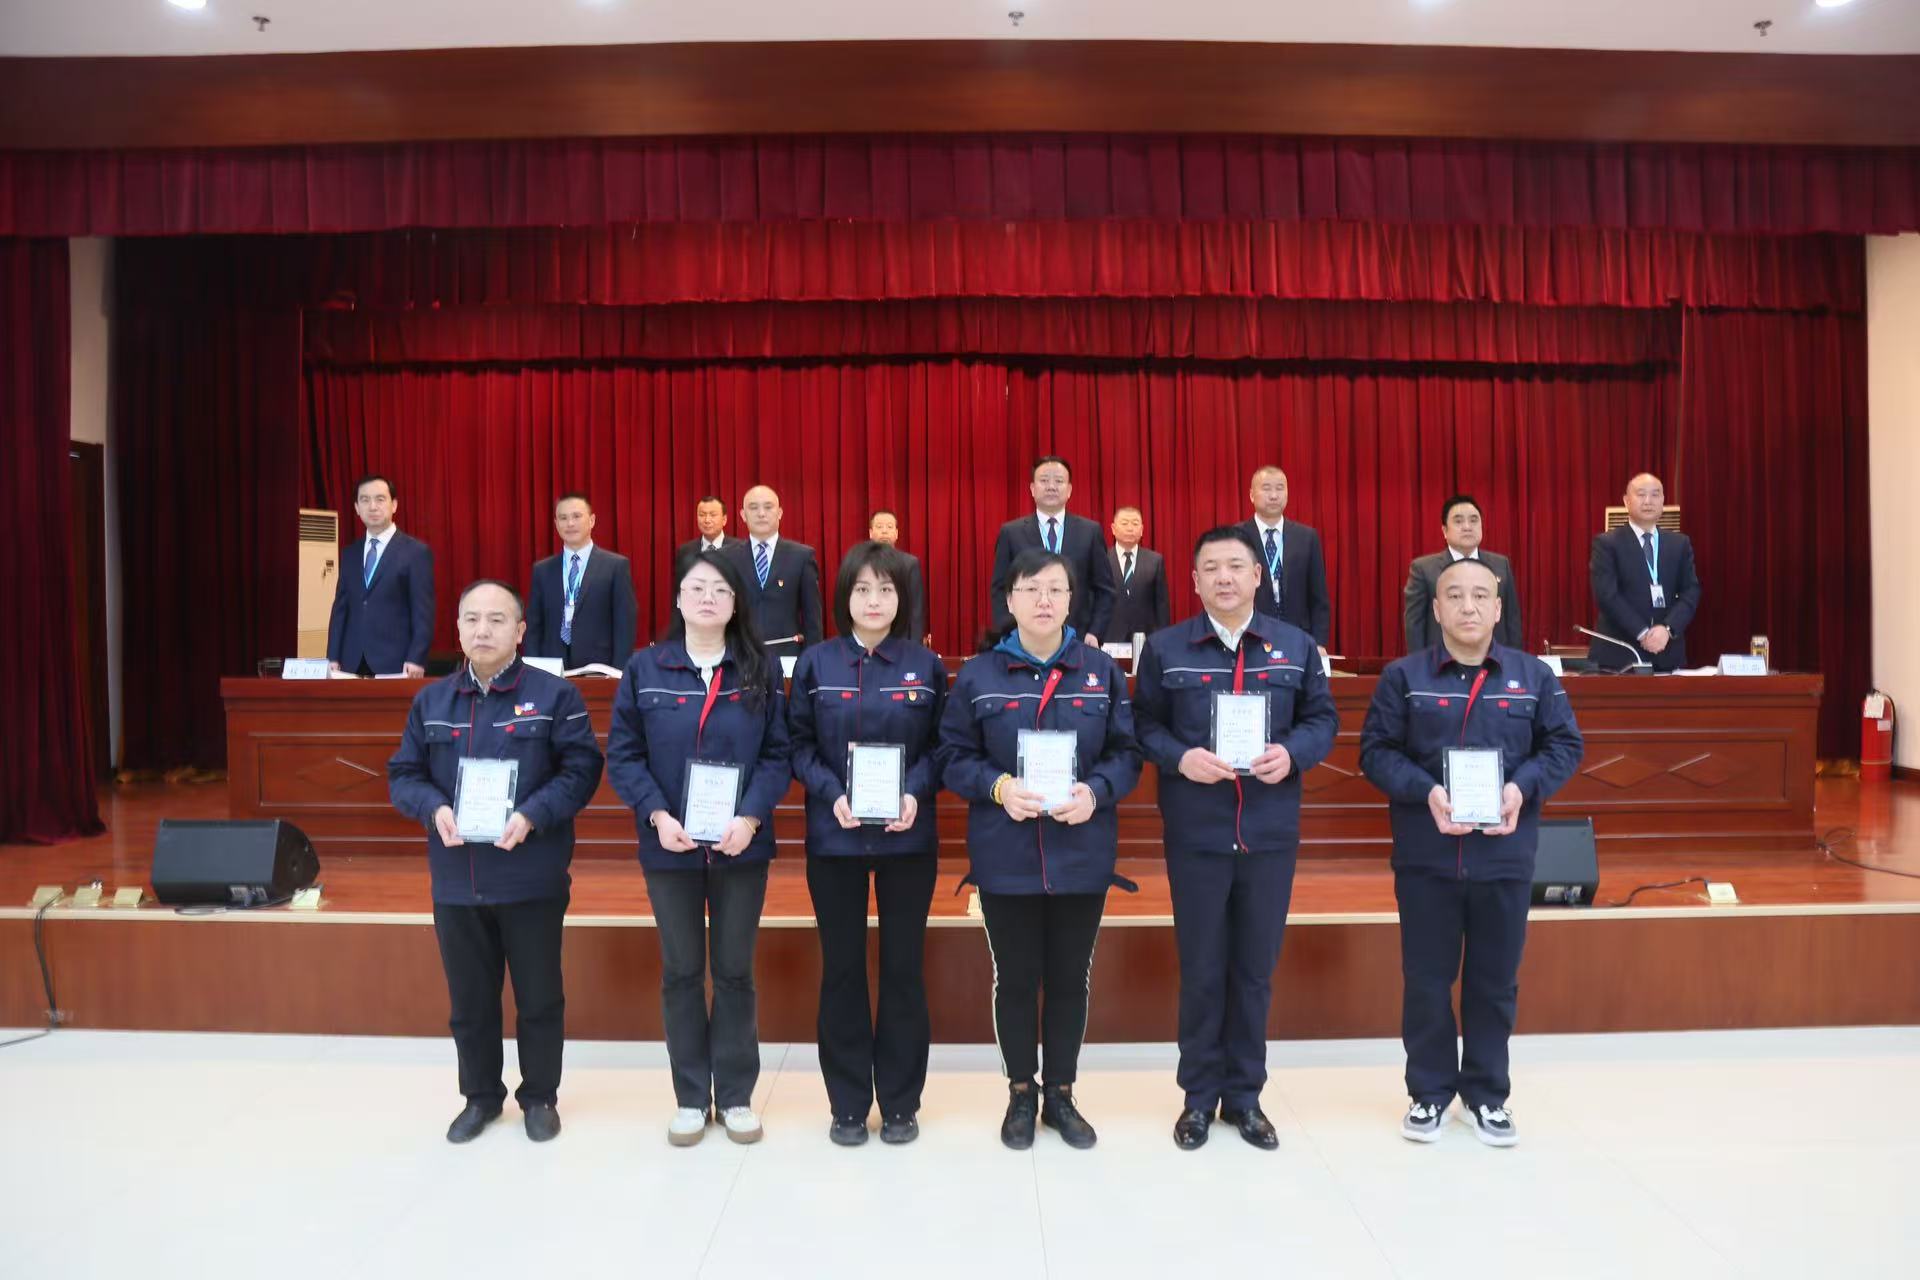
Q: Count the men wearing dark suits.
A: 10